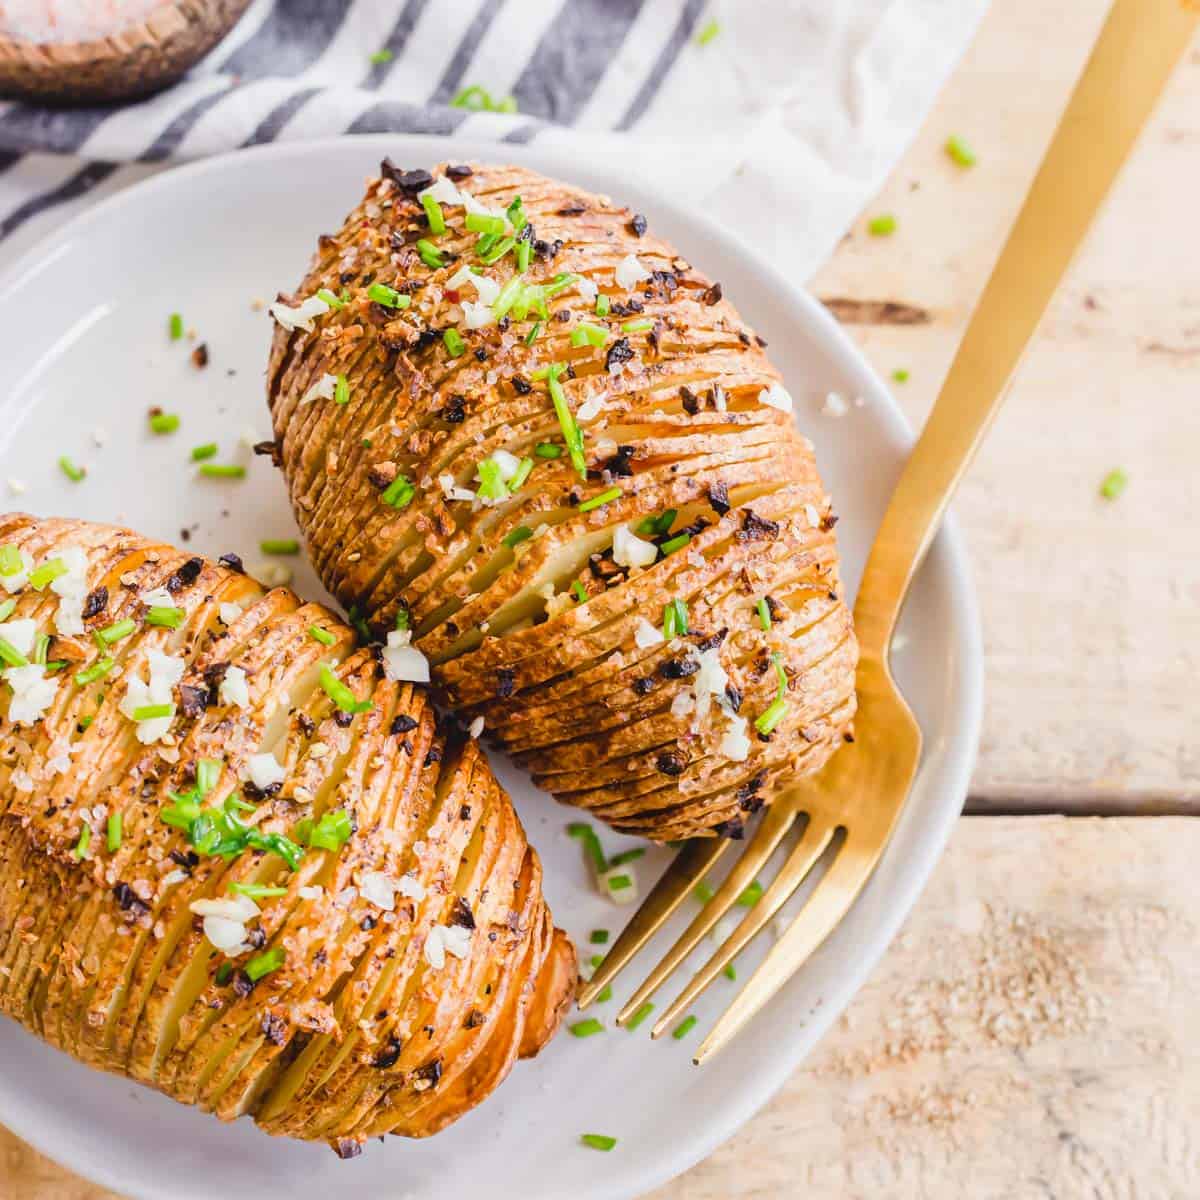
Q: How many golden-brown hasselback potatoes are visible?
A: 2